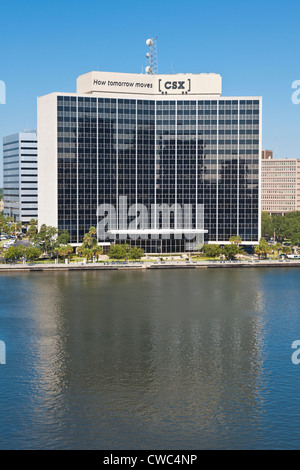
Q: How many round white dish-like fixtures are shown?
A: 3